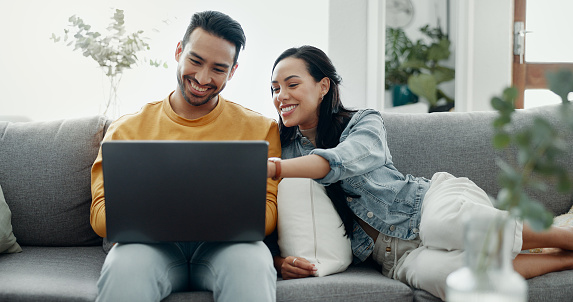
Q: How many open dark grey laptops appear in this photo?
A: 1